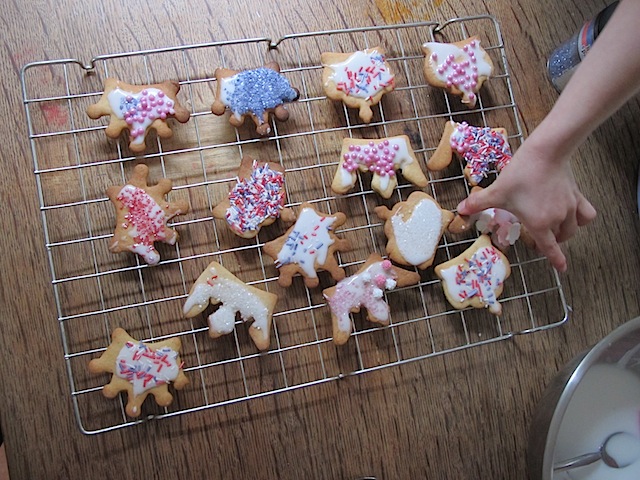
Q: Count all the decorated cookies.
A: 15